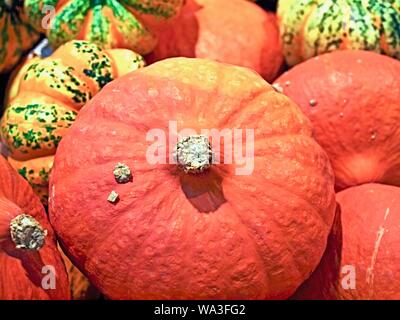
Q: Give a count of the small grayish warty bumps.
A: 2